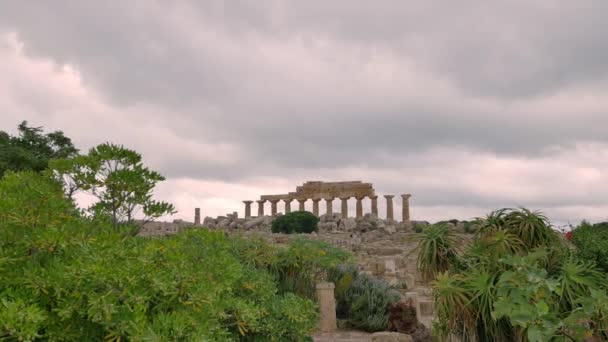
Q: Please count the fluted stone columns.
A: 12